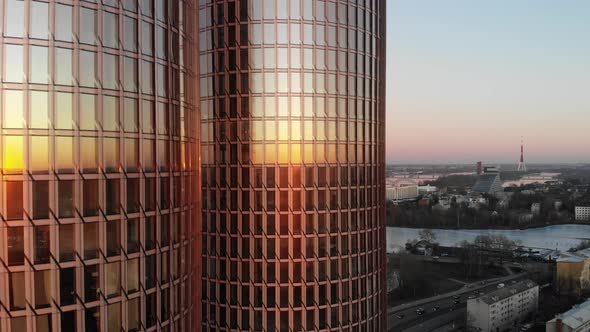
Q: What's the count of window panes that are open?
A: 0